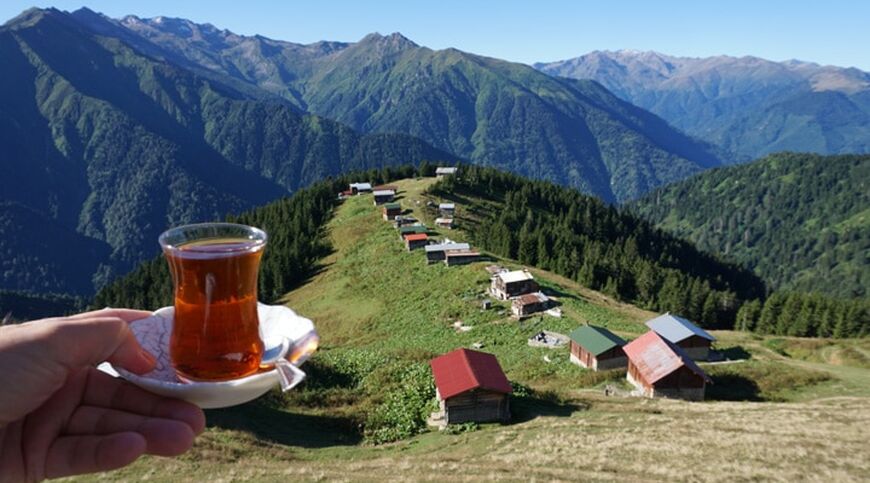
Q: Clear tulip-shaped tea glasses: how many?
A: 1